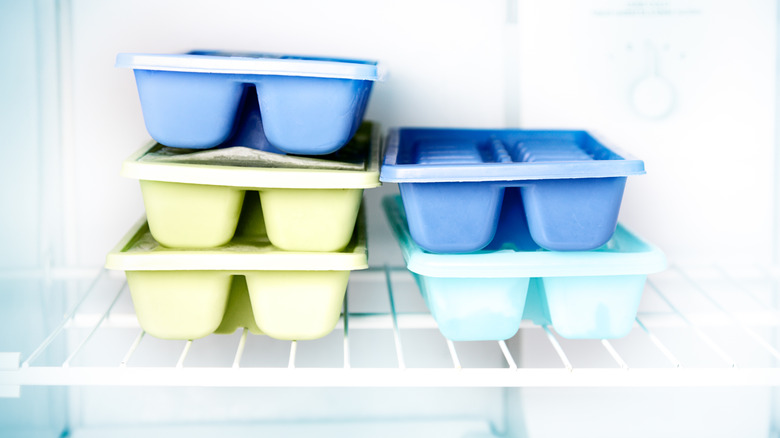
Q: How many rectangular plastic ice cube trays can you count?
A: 5